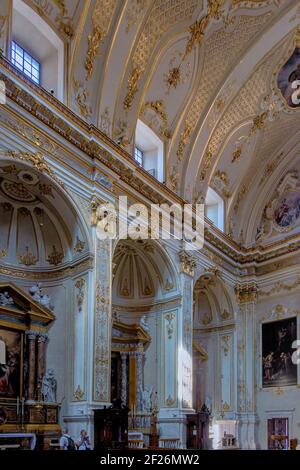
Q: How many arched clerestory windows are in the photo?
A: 3